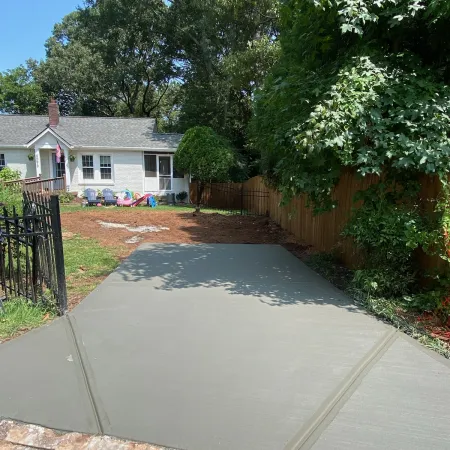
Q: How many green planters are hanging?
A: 2